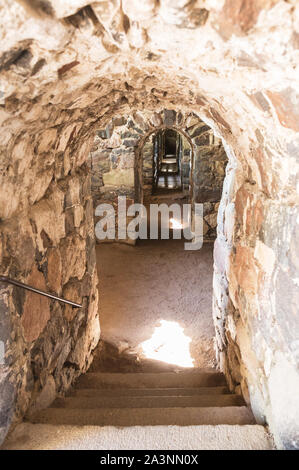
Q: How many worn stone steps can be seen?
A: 5